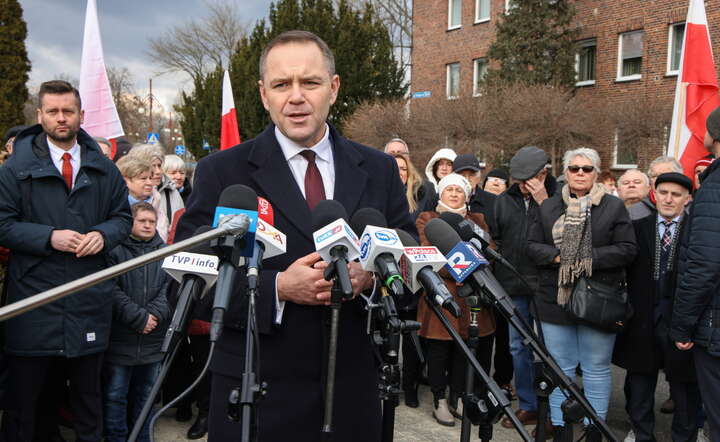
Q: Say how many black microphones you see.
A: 7